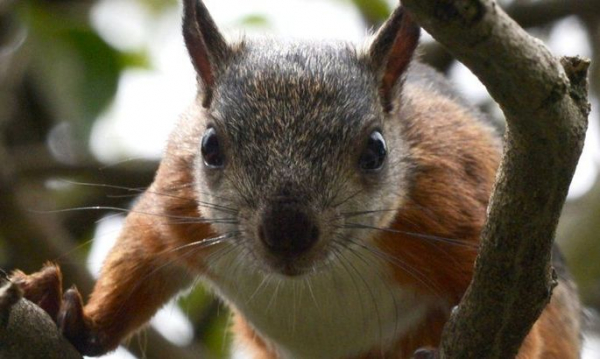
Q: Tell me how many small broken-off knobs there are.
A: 1